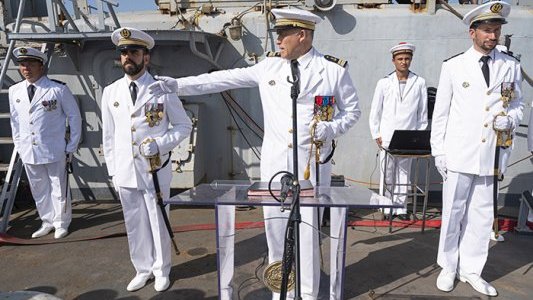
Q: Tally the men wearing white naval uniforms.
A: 5